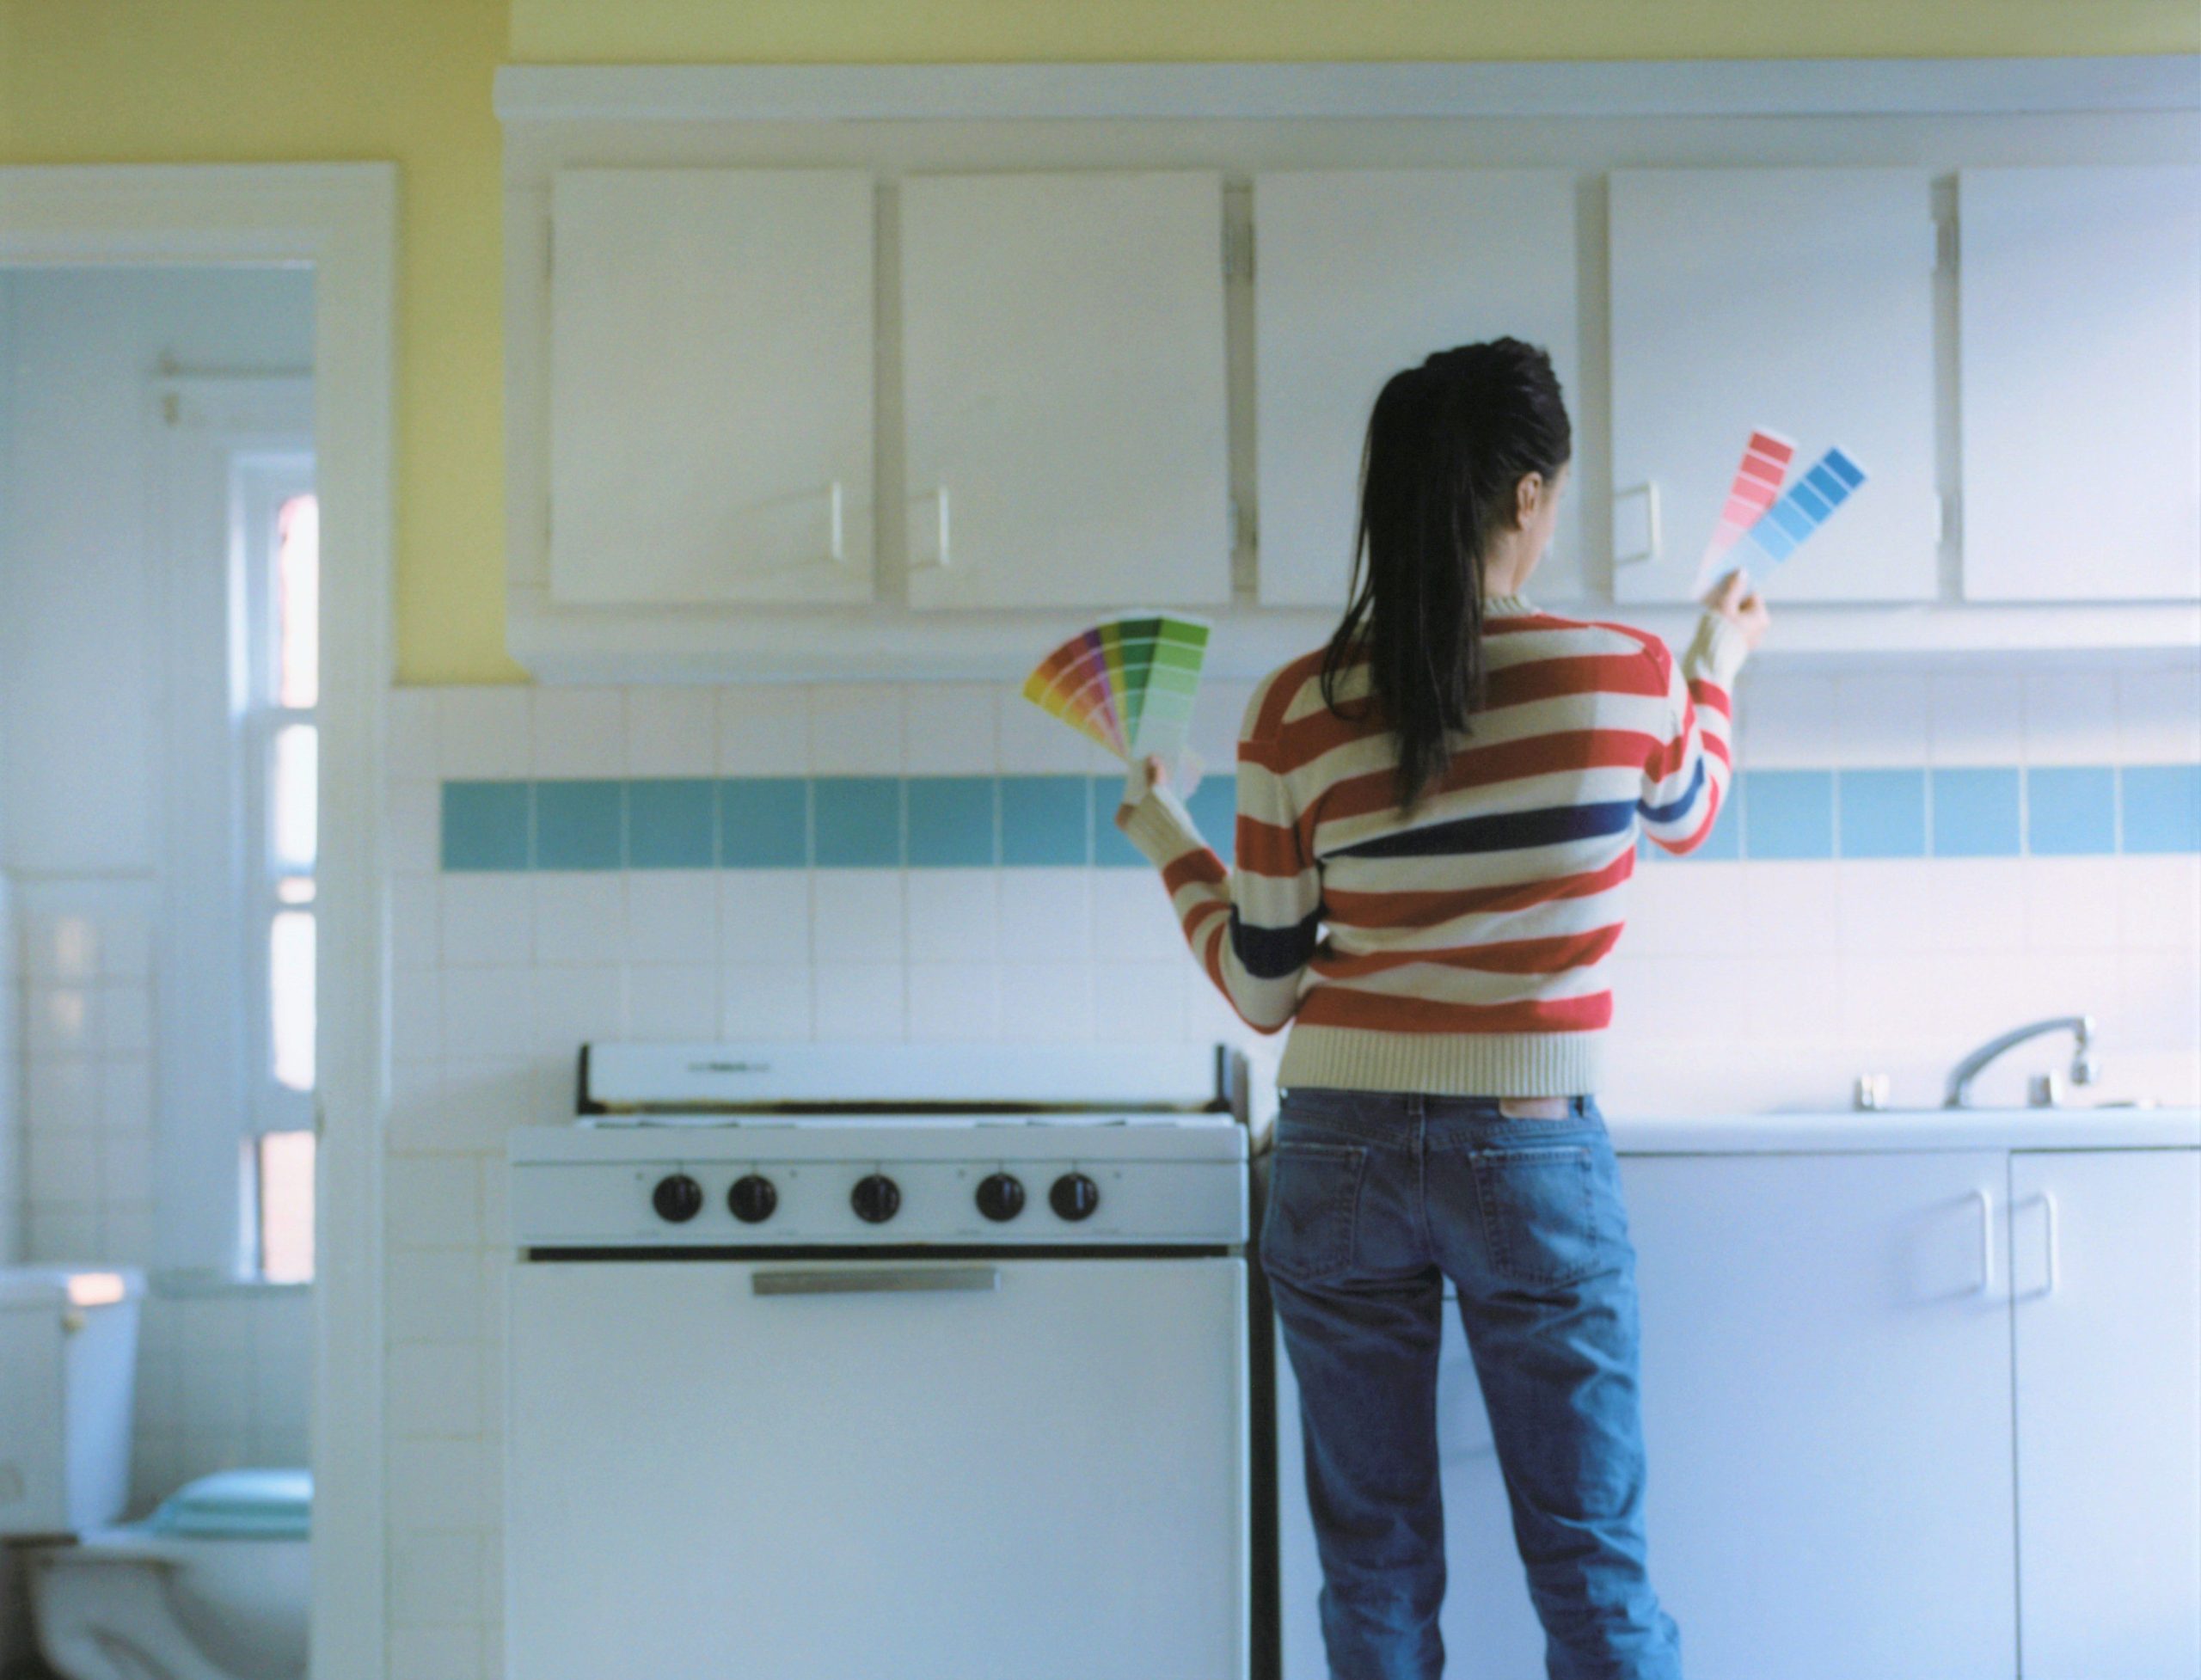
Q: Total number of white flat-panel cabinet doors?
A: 7